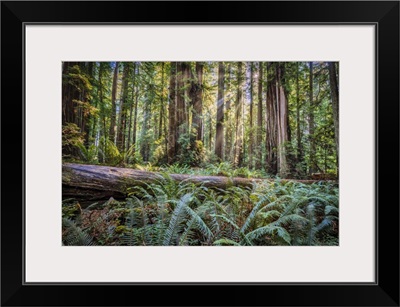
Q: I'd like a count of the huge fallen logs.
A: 1